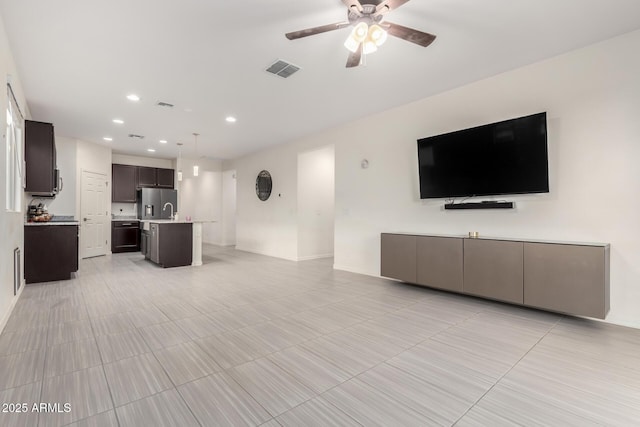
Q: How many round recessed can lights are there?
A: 6